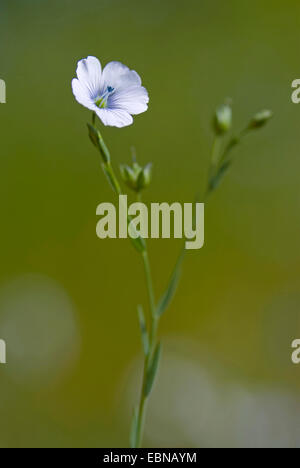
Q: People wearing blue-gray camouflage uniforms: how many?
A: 0